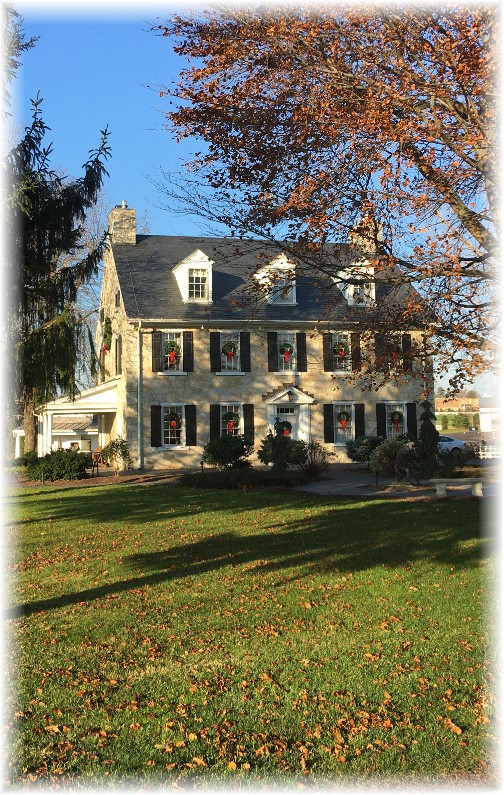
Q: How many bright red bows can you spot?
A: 11